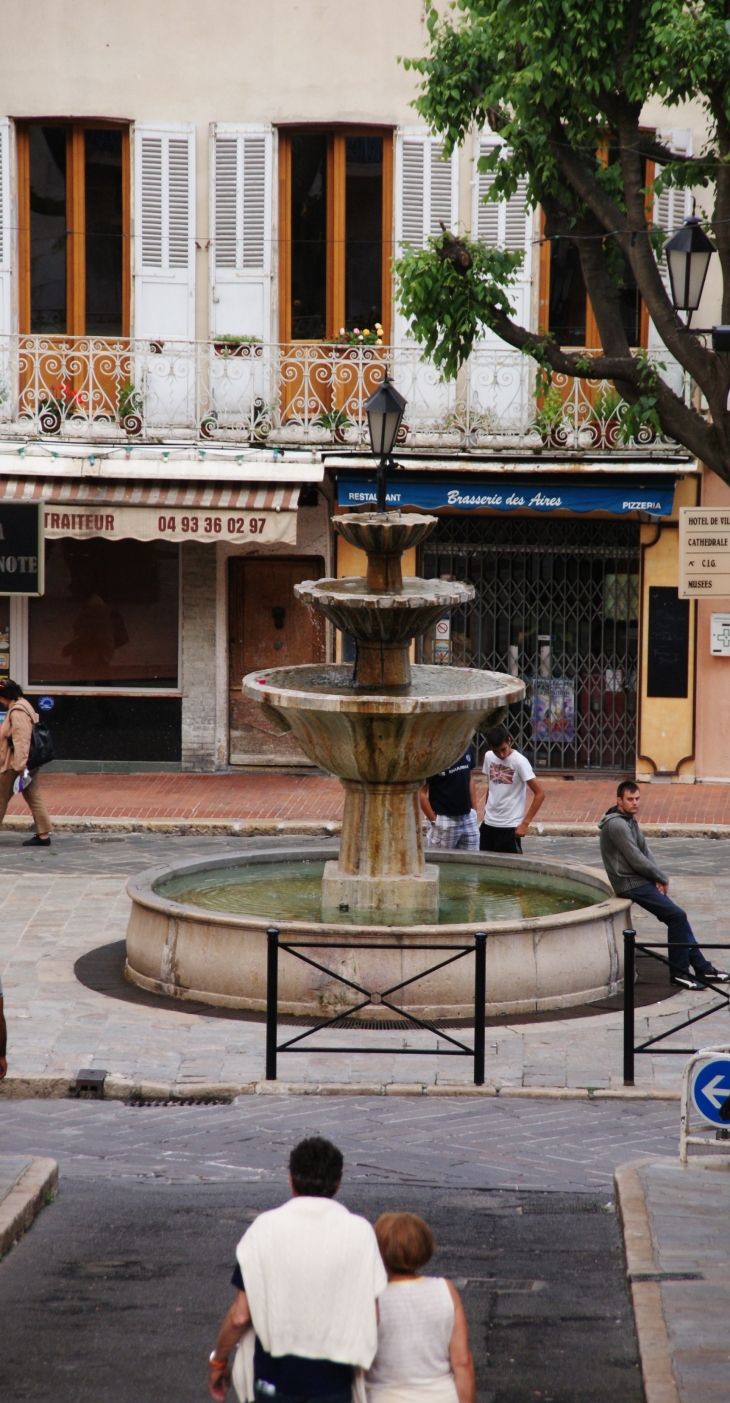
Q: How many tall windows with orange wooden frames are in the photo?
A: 3